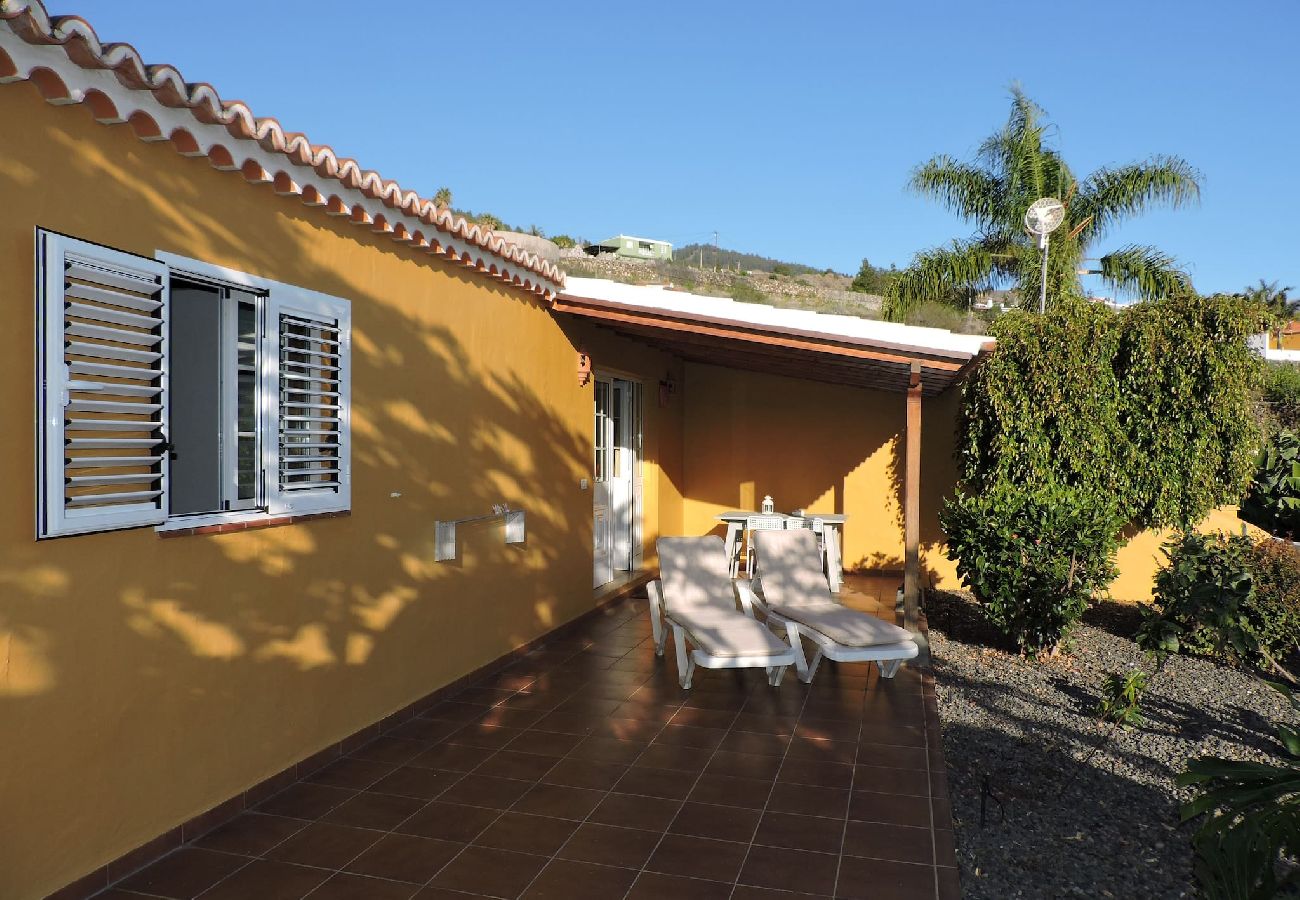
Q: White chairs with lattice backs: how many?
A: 2